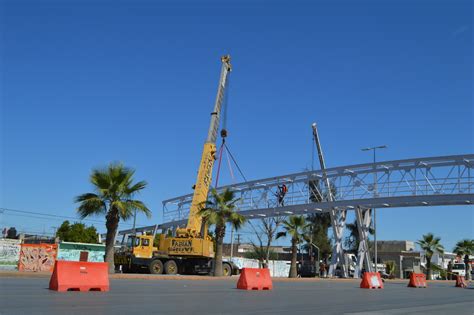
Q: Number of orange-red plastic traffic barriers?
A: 5